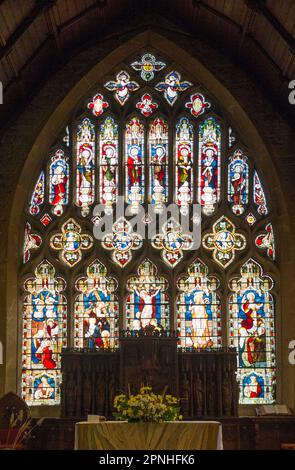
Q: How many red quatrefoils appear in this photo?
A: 3